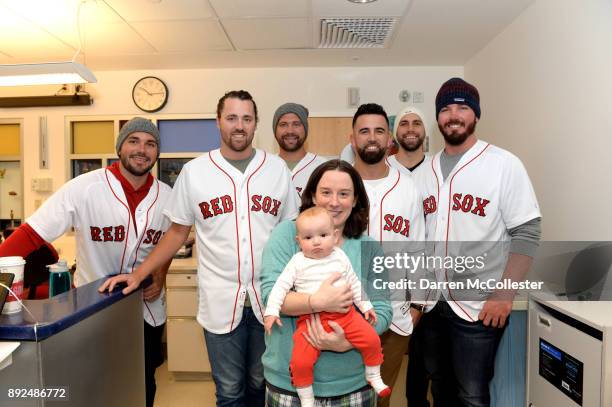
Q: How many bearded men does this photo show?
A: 6